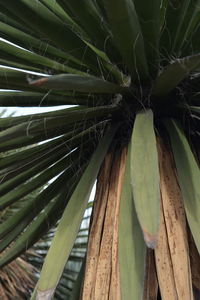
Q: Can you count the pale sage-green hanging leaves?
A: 4